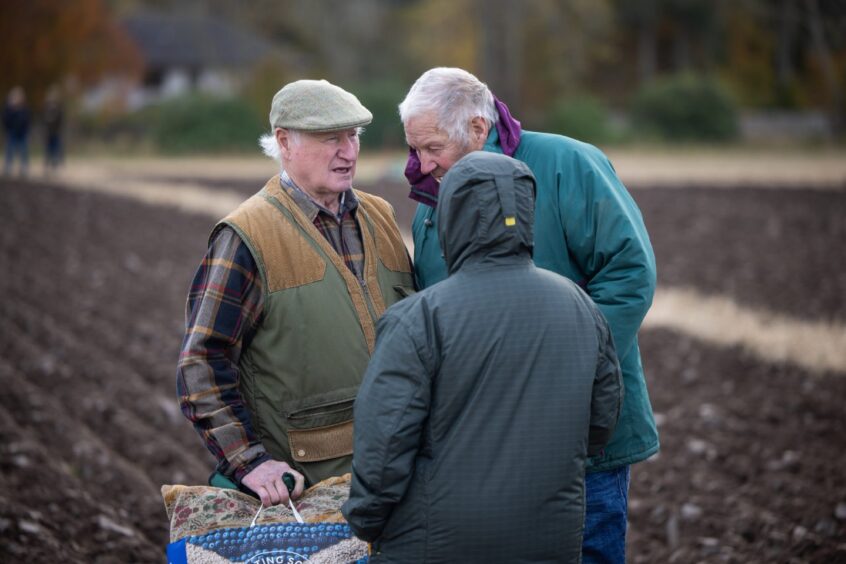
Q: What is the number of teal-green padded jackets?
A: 1